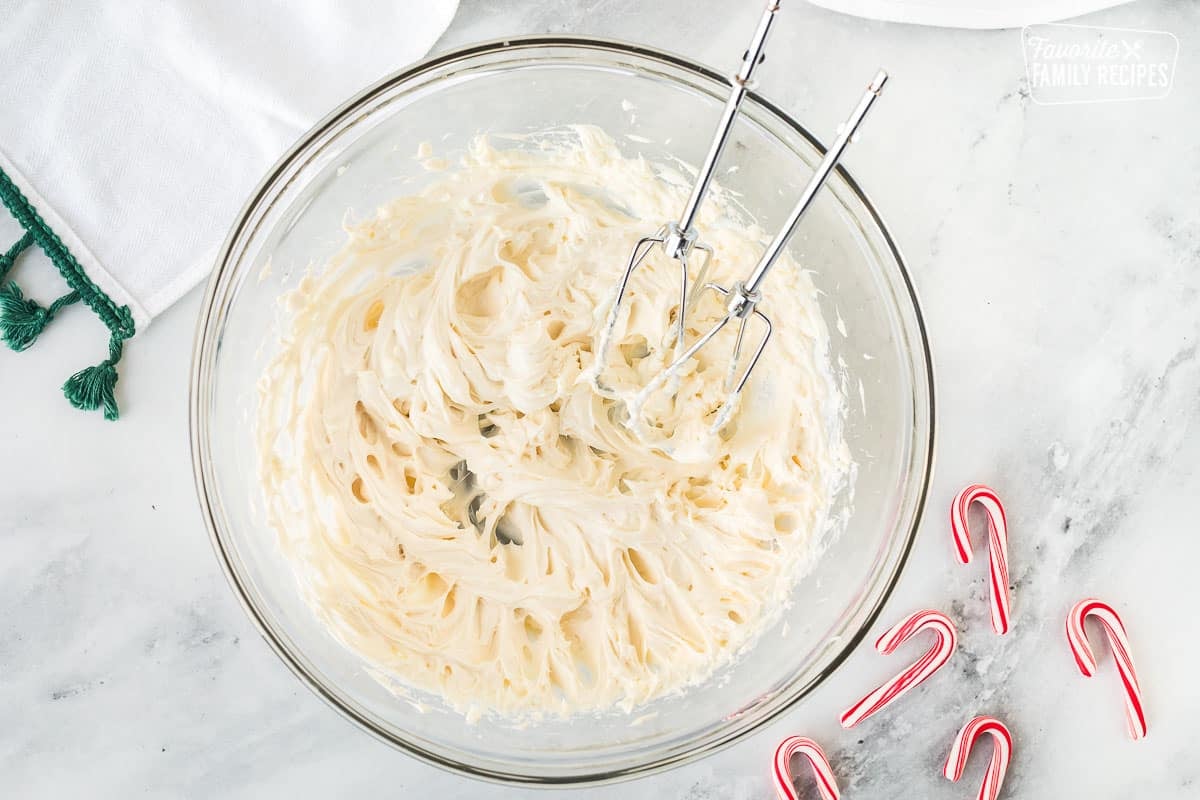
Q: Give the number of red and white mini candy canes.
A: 5